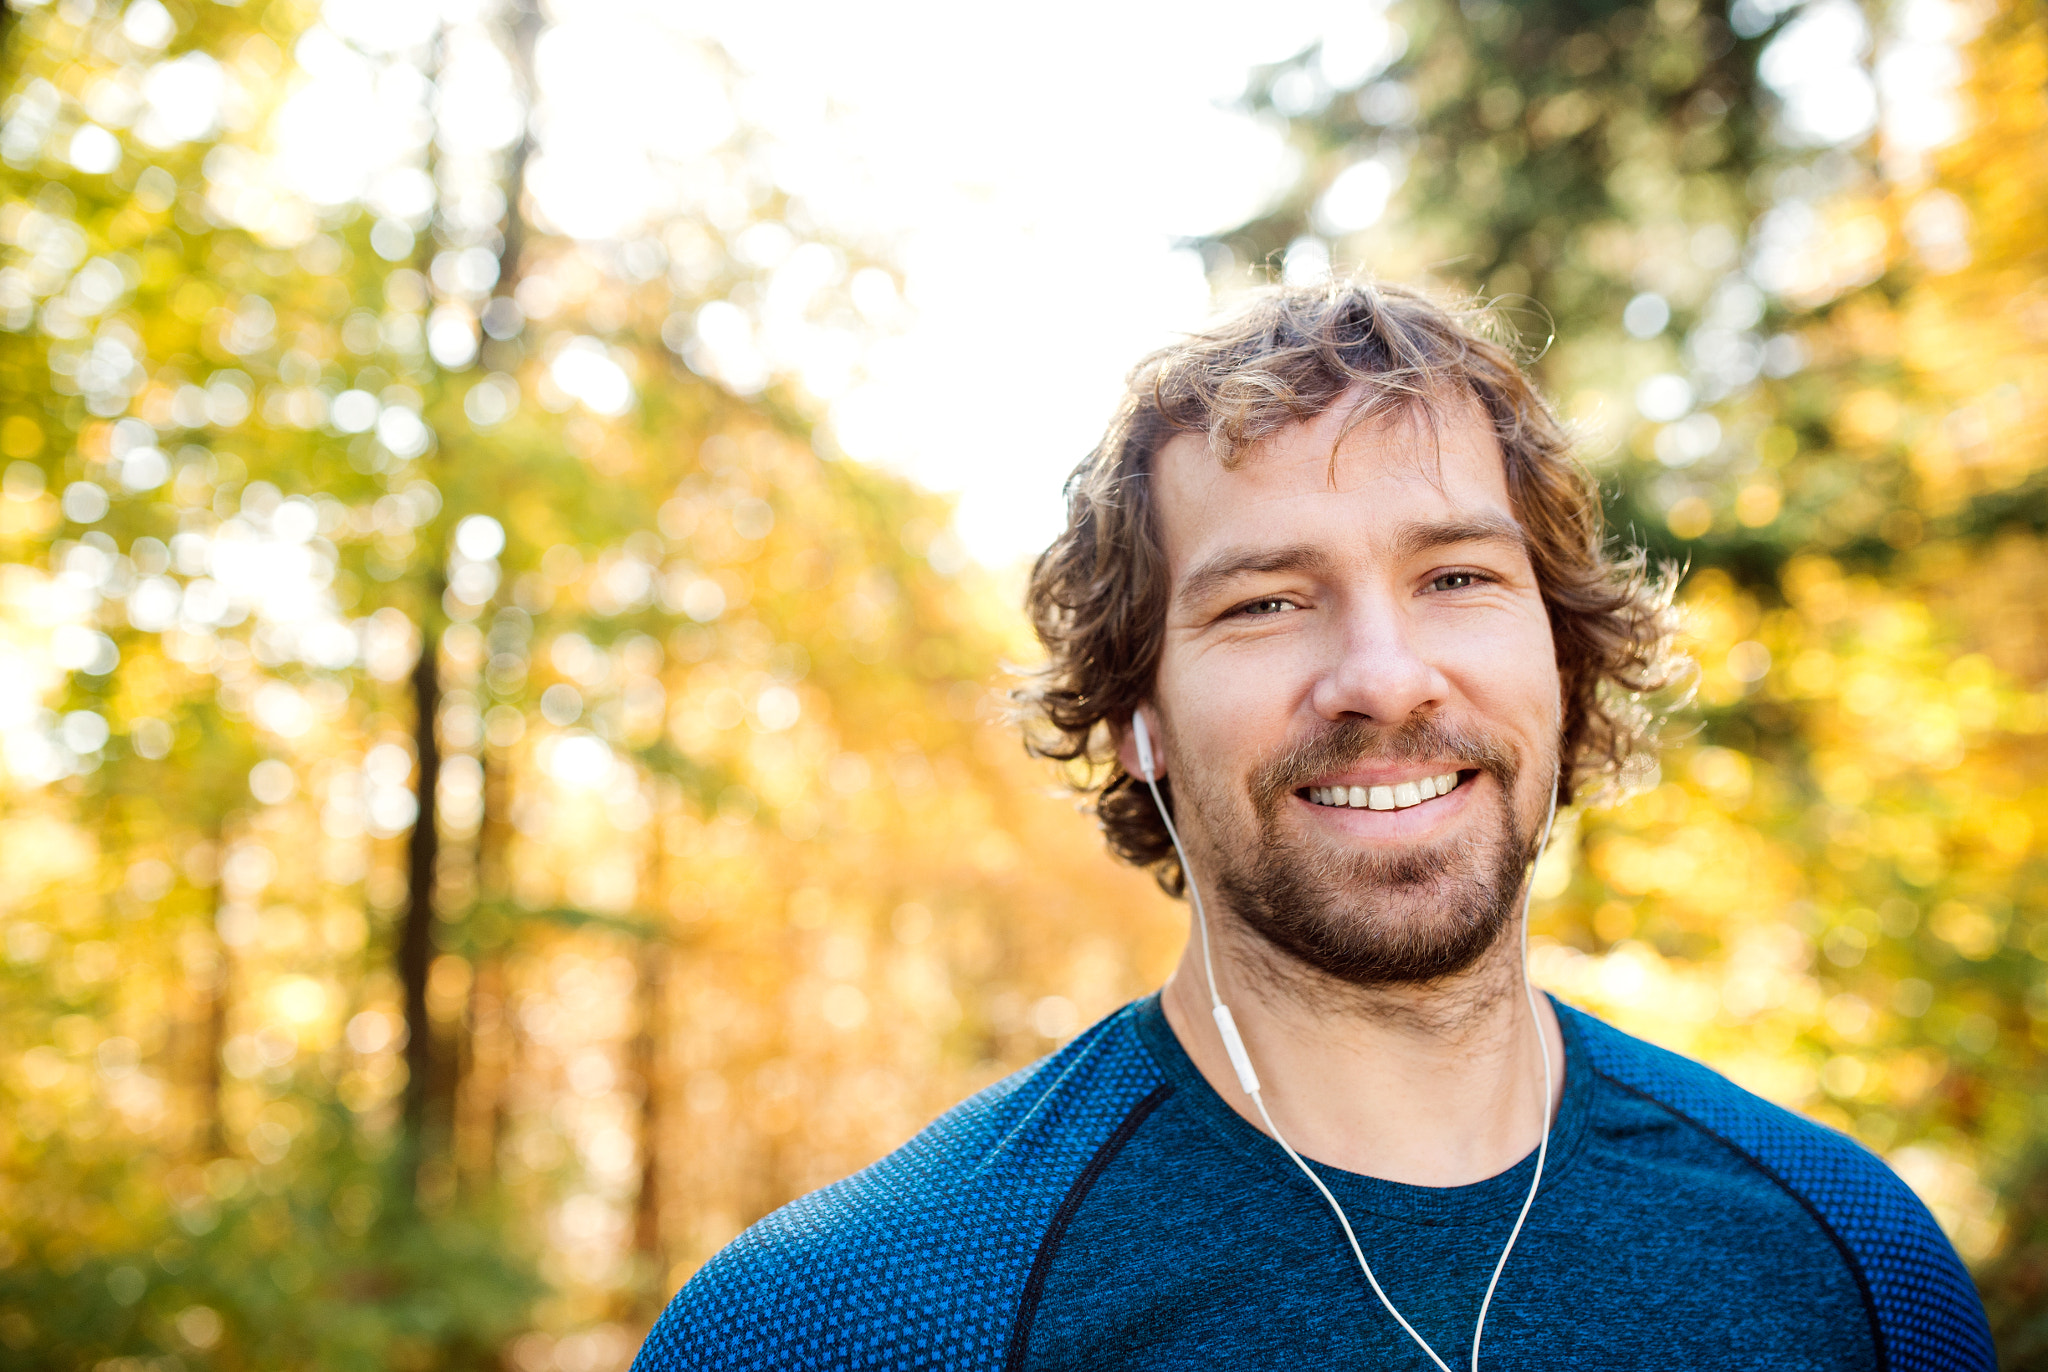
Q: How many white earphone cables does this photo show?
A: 2